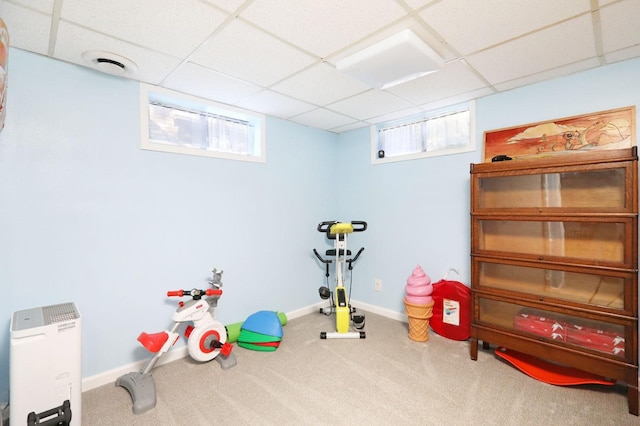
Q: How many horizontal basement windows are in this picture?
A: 2